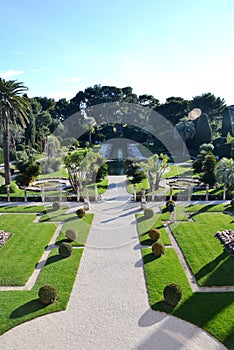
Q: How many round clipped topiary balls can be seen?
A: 10